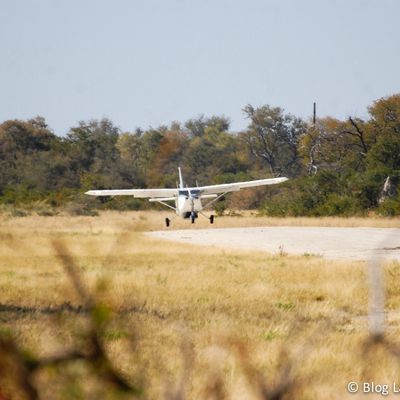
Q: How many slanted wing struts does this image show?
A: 2